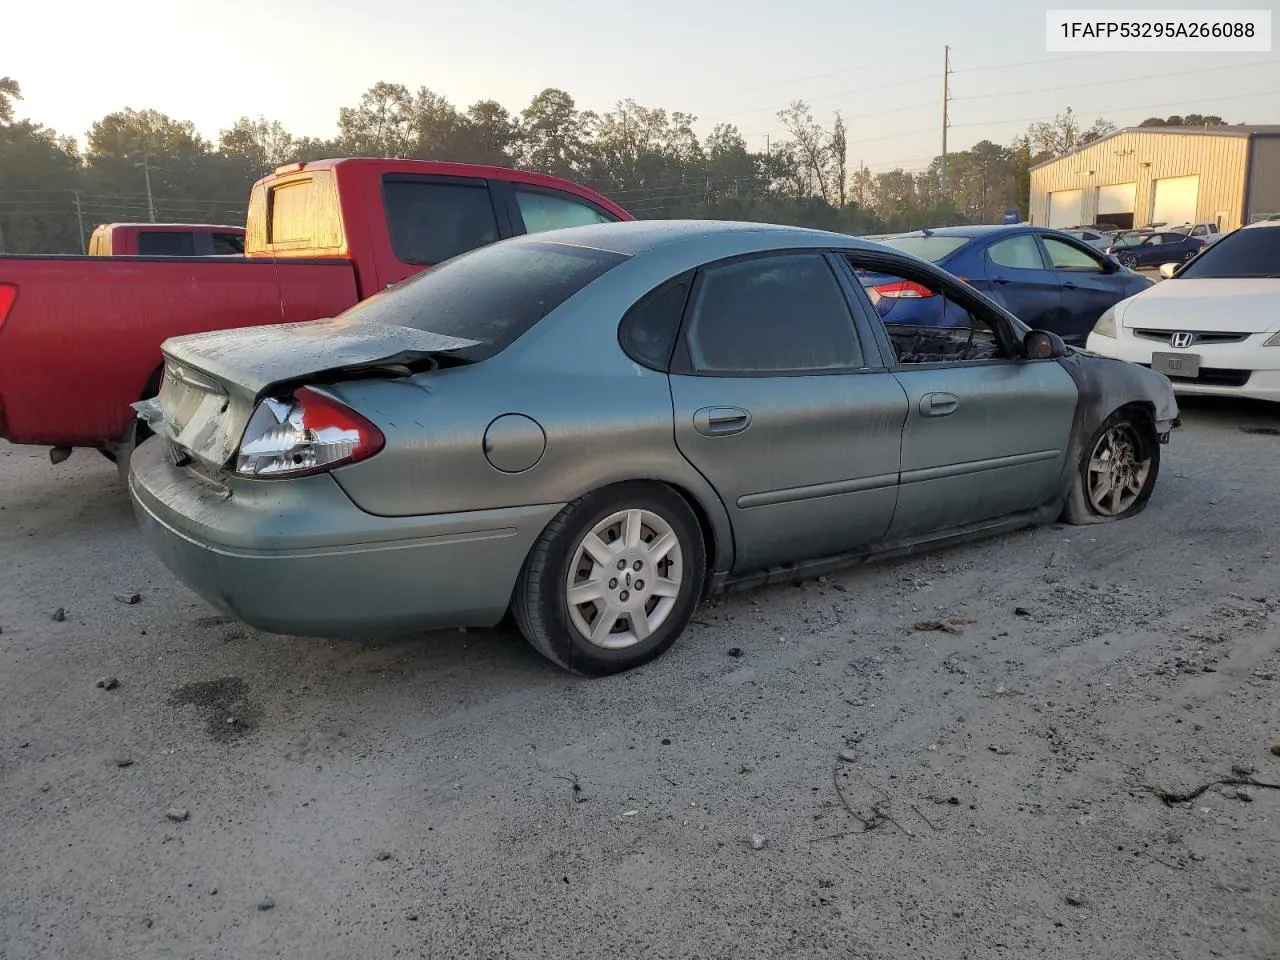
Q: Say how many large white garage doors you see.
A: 3